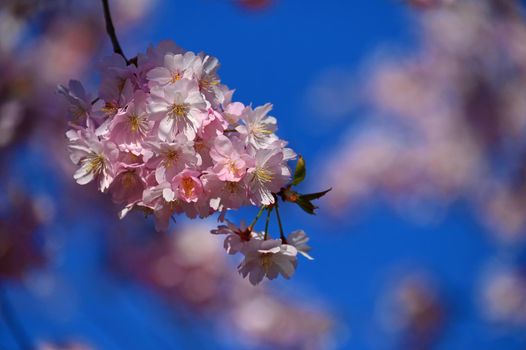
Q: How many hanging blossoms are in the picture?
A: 3